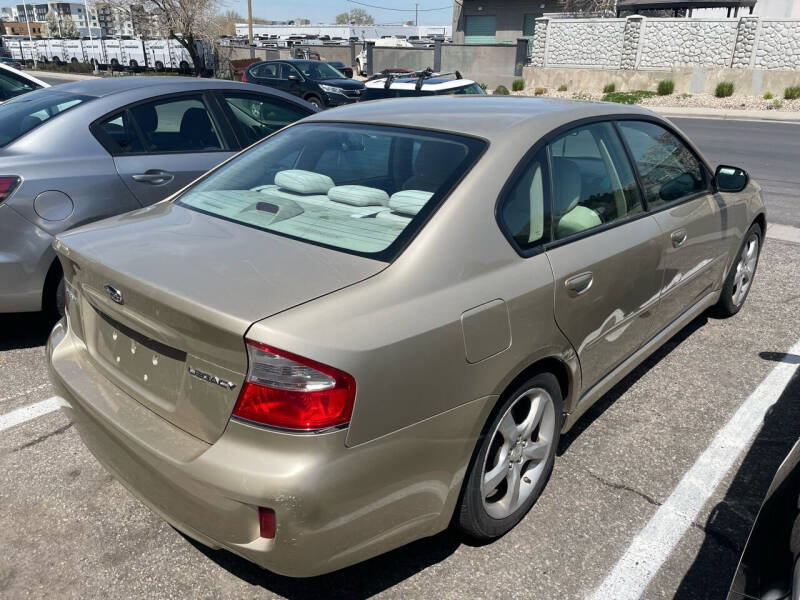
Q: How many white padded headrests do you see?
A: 3